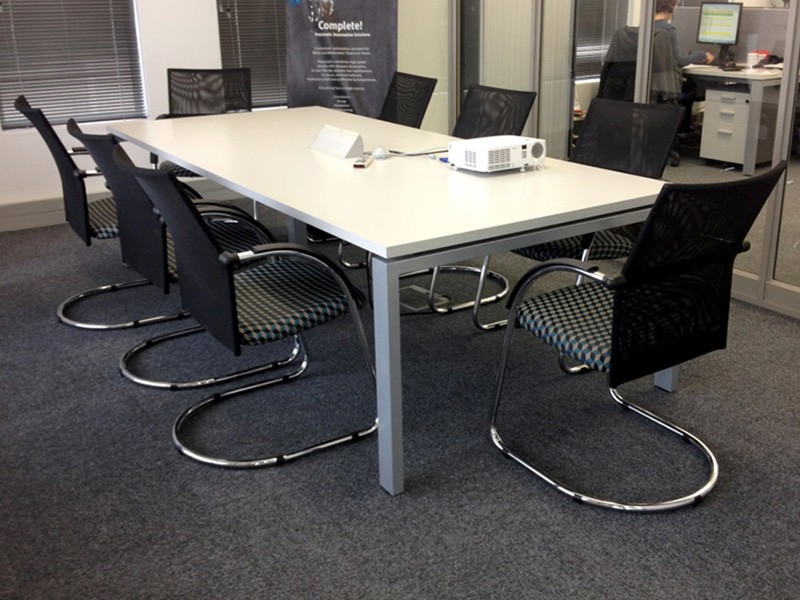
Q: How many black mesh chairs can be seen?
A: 8